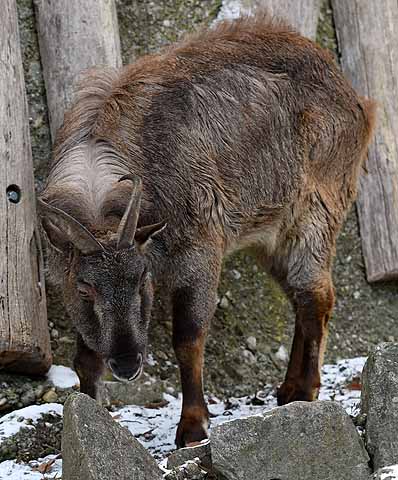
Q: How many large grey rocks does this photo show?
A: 3